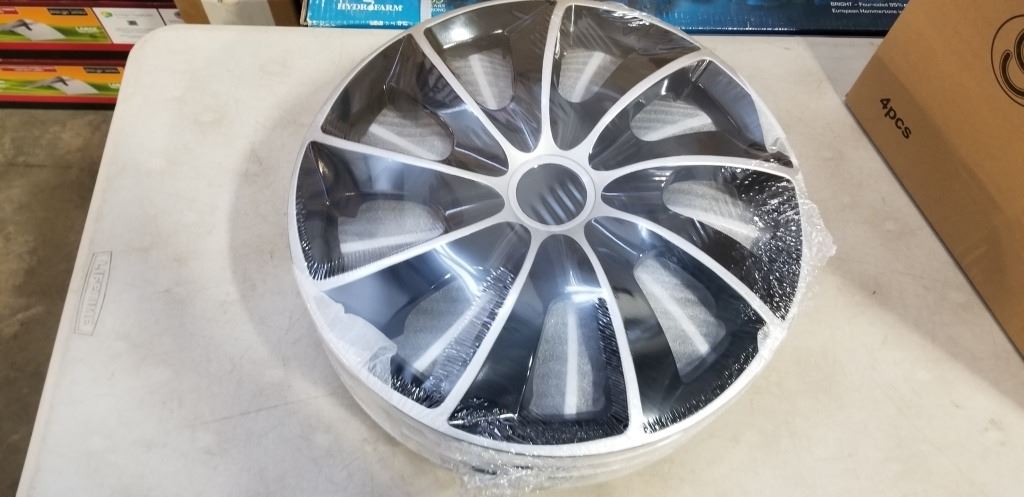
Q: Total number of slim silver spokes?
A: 9